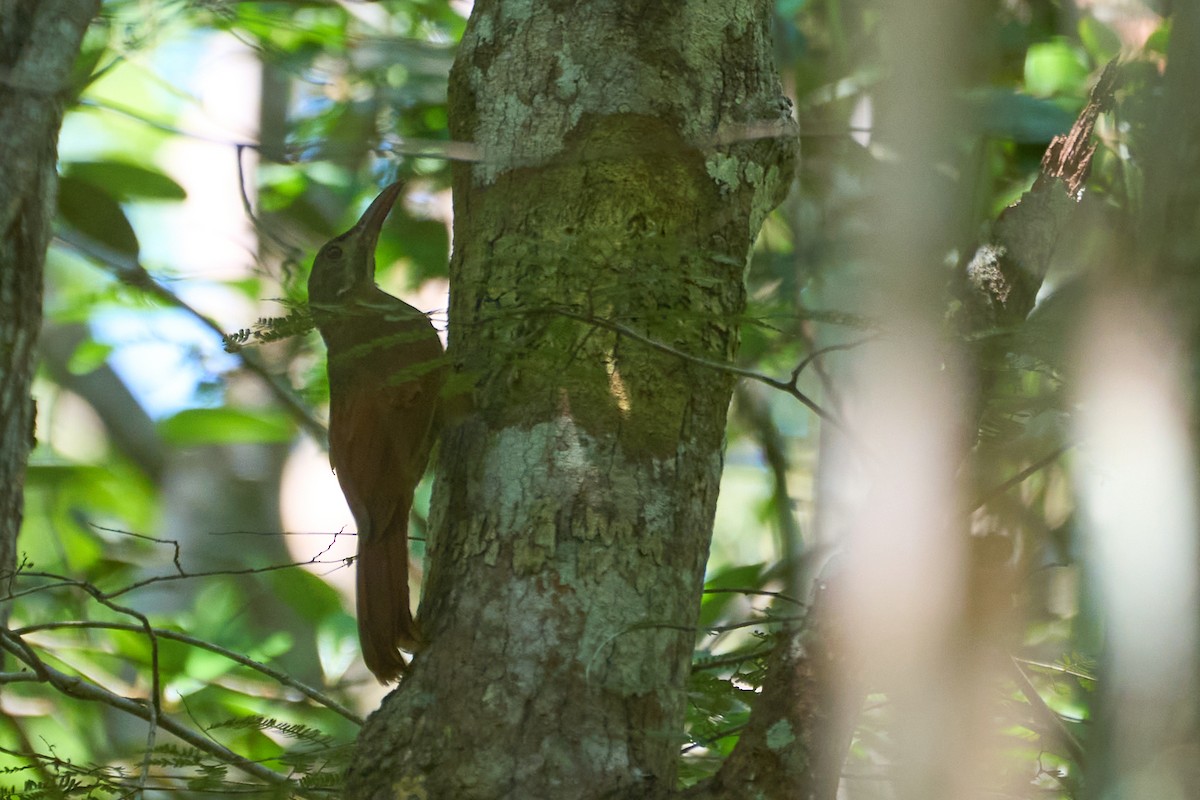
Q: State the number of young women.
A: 0